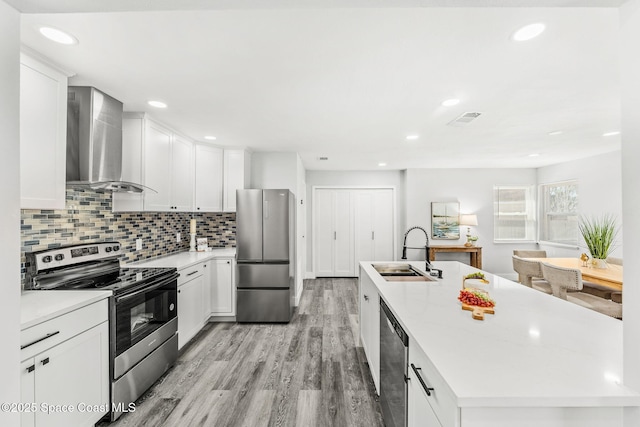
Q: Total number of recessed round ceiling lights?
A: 10